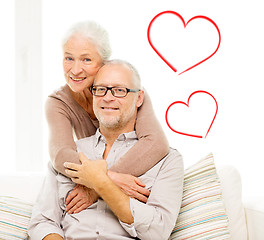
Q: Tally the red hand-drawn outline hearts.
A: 2